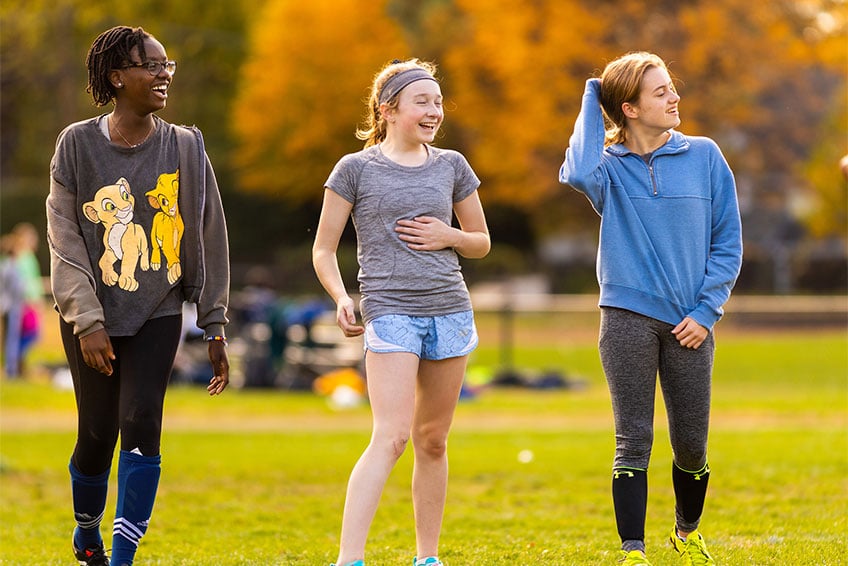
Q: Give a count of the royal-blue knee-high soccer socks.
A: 2